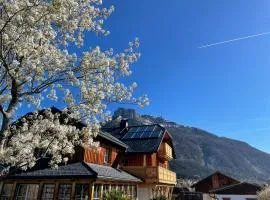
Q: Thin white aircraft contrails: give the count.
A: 1